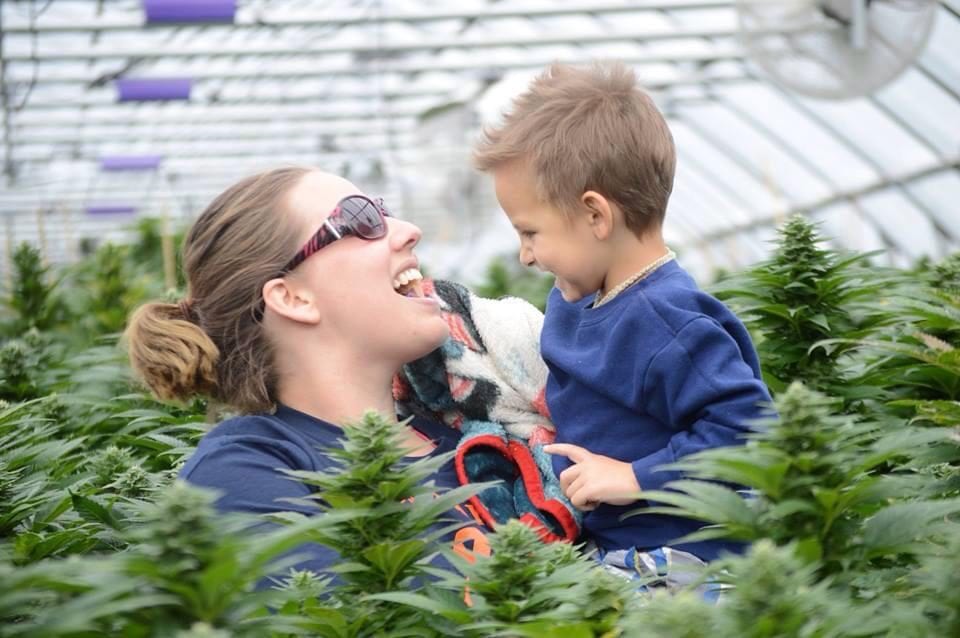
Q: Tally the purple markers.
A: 4